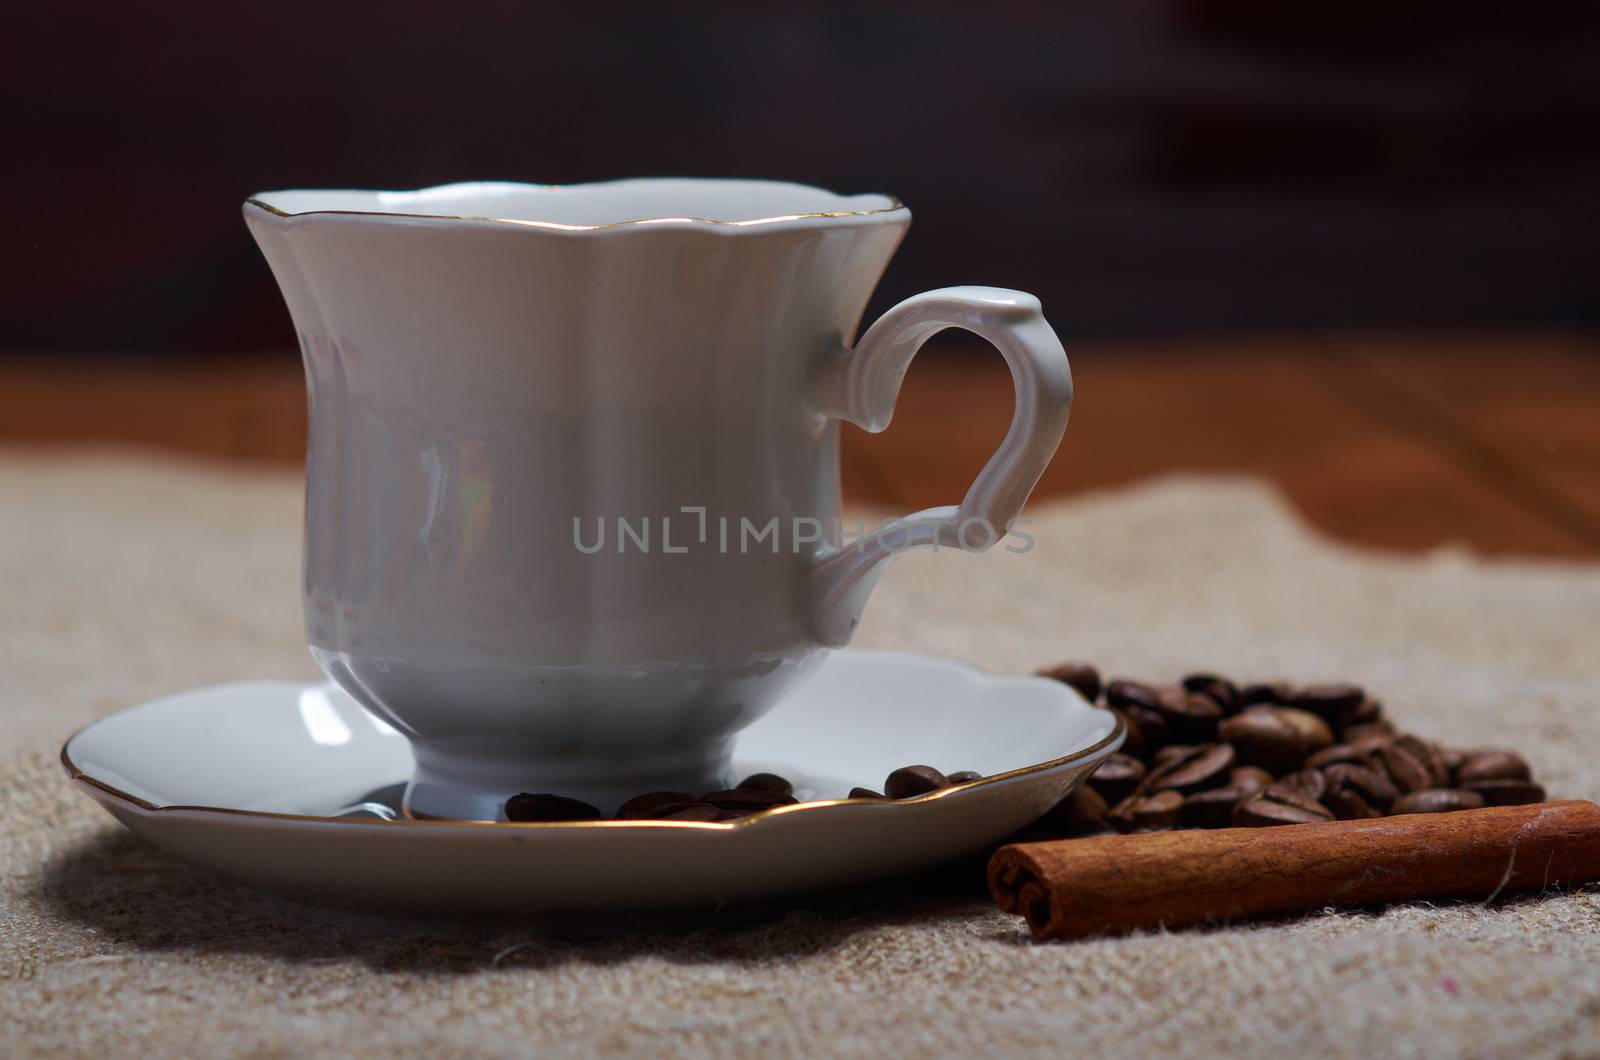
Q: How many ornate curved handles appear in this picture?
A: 1